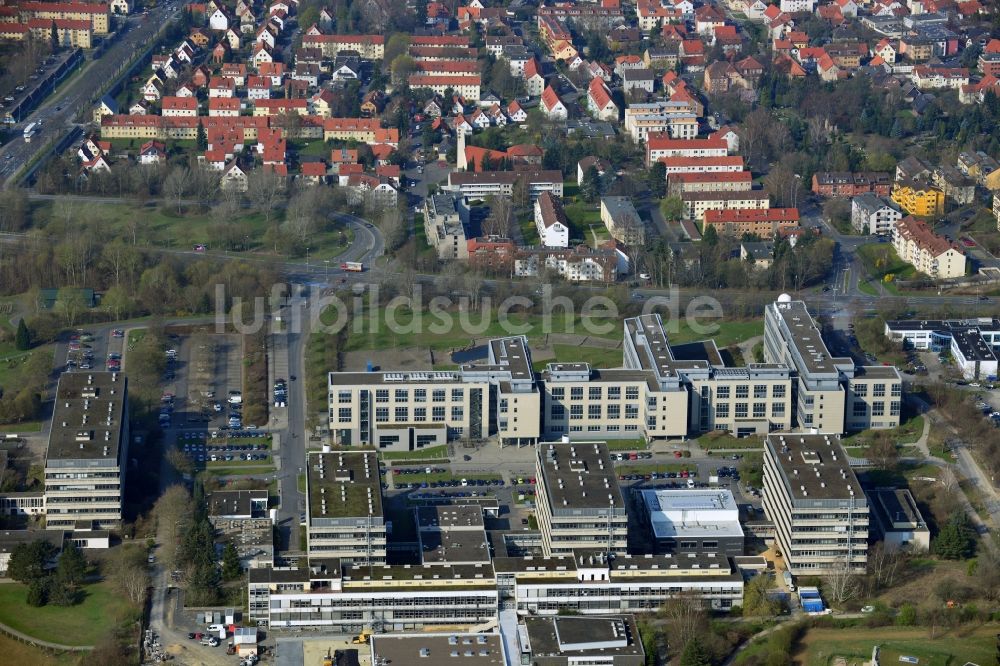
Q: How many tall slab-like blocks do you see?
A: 4